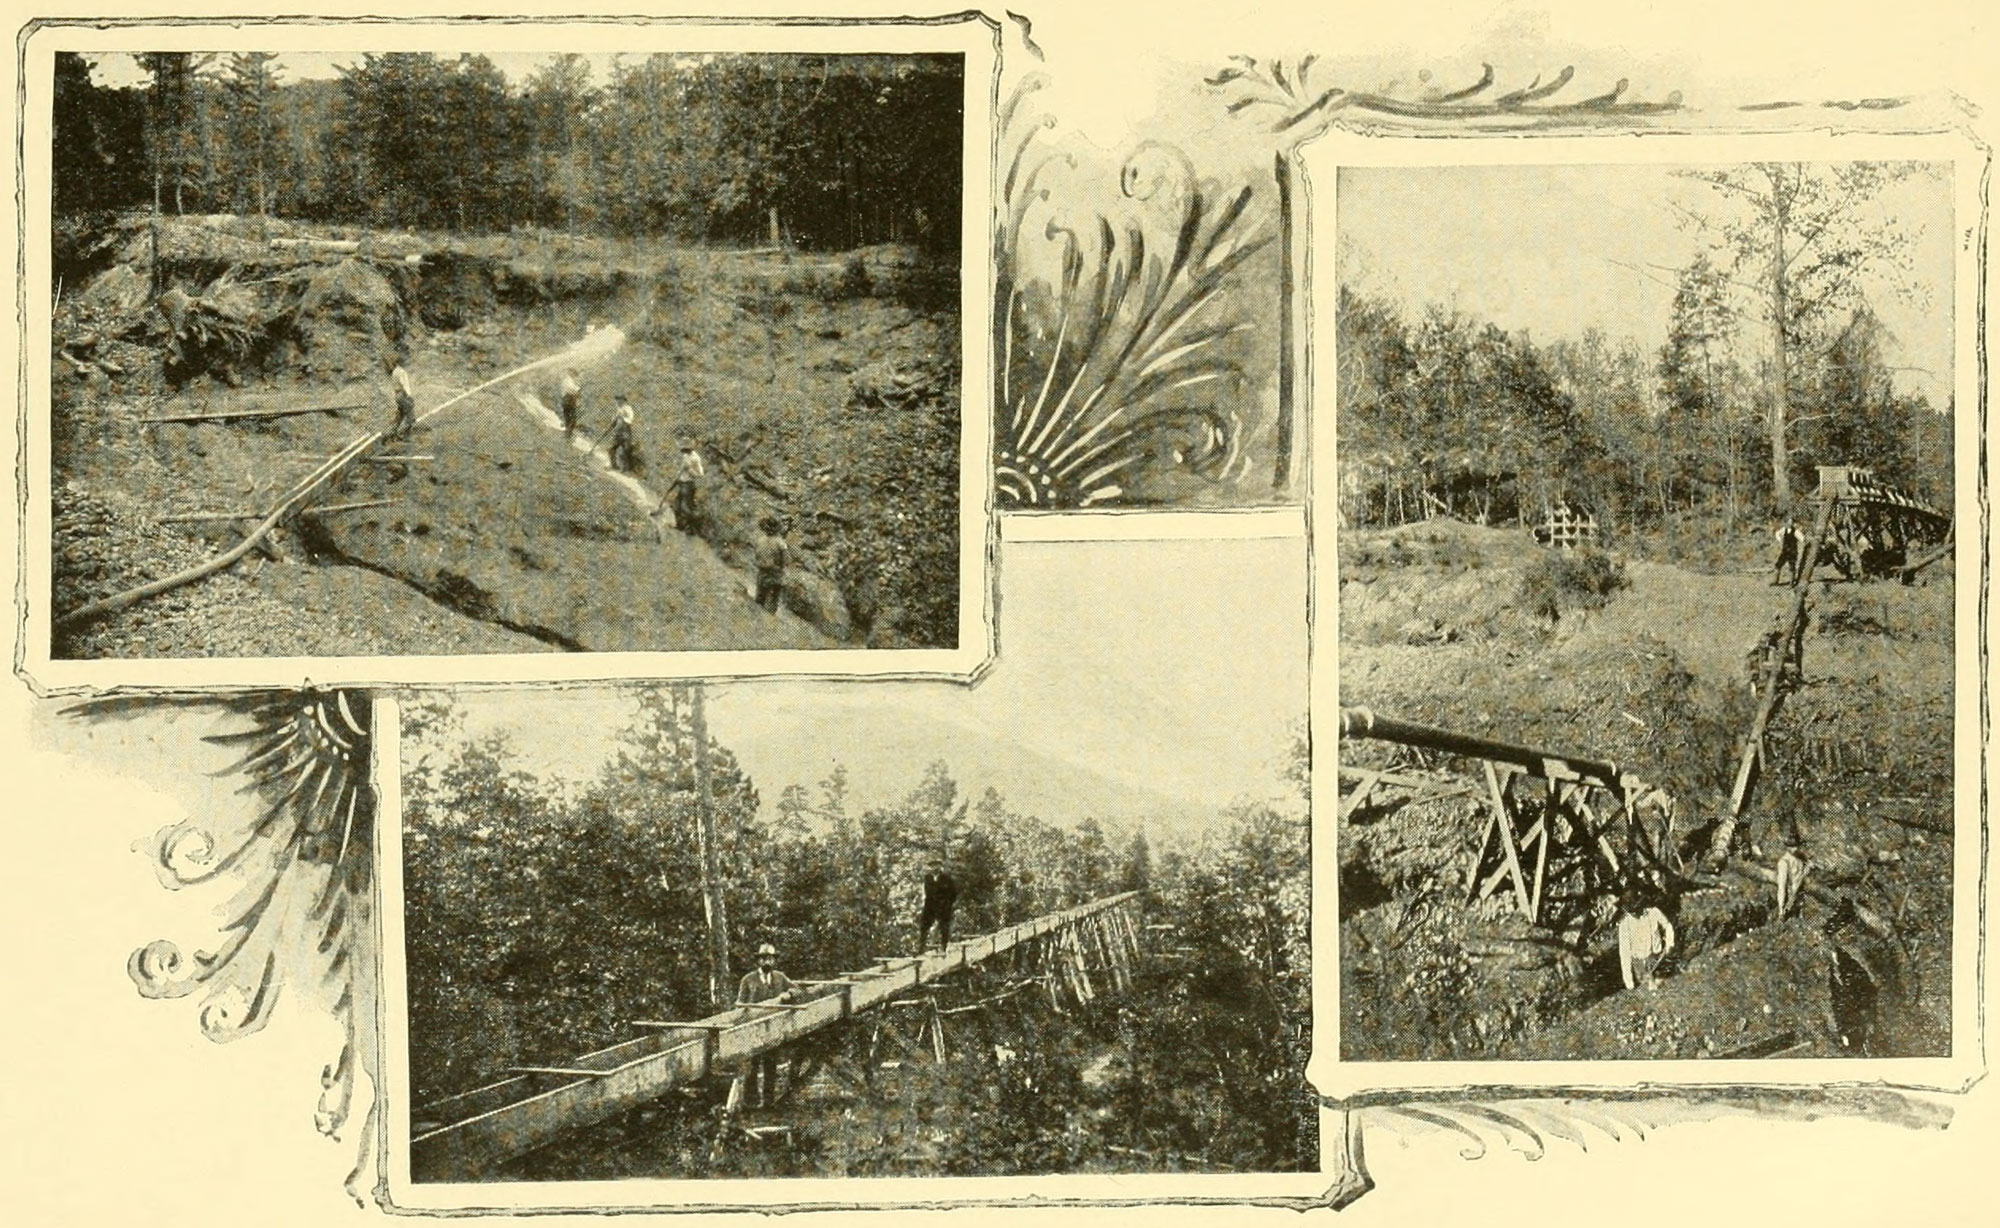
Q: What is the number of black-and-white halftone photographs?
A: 3